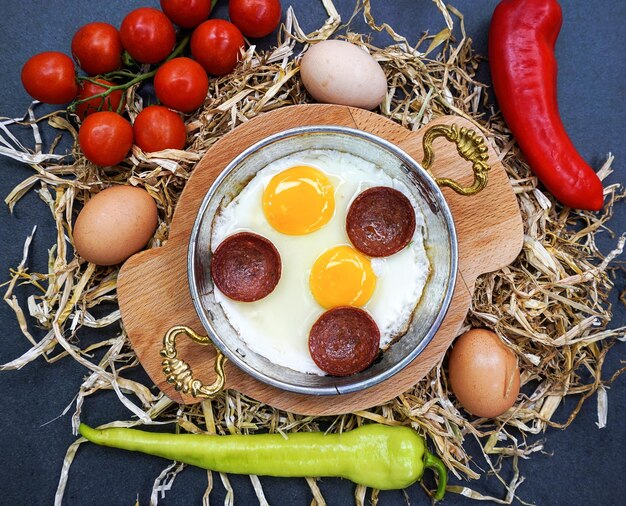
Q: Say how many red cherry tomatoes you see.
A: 10